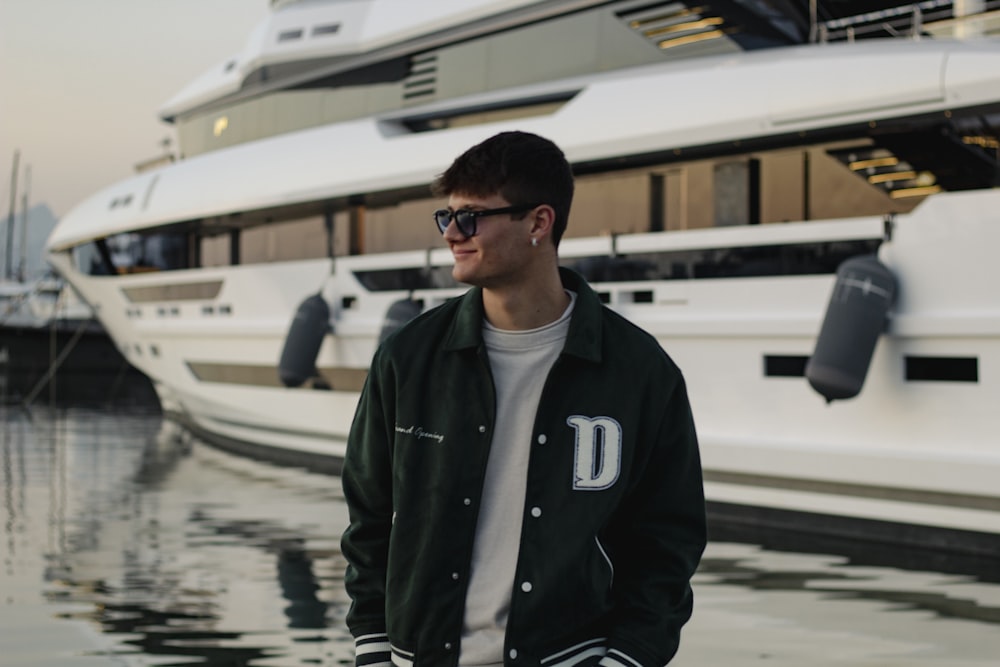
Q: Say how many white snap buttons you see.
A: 4